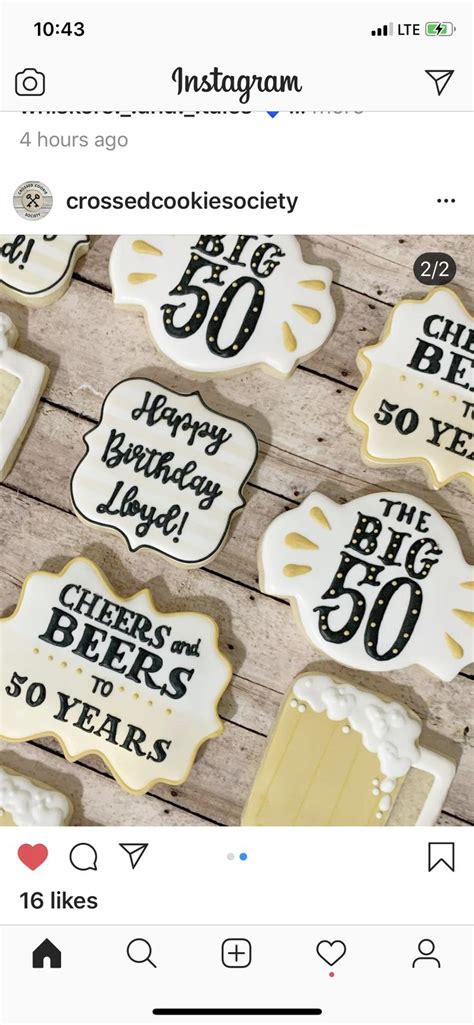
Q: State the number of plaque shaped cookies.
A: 6